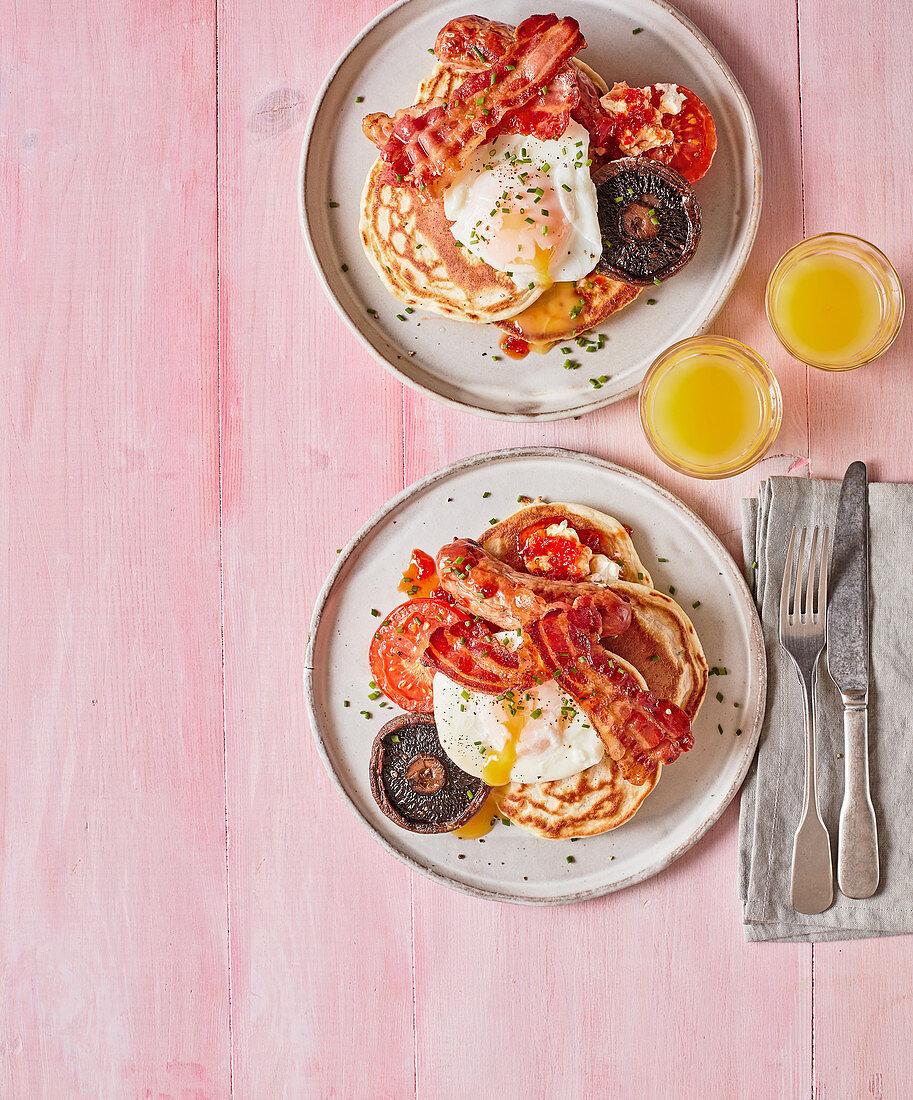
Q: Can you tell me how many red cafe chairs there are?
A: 0